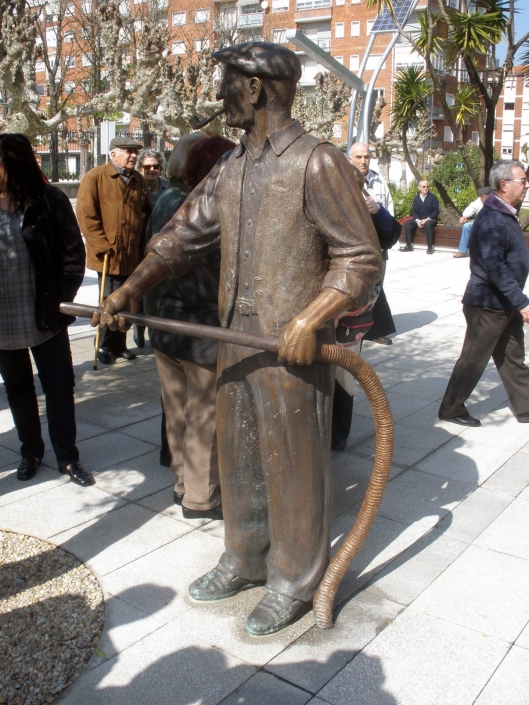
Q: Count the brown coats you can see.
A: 1